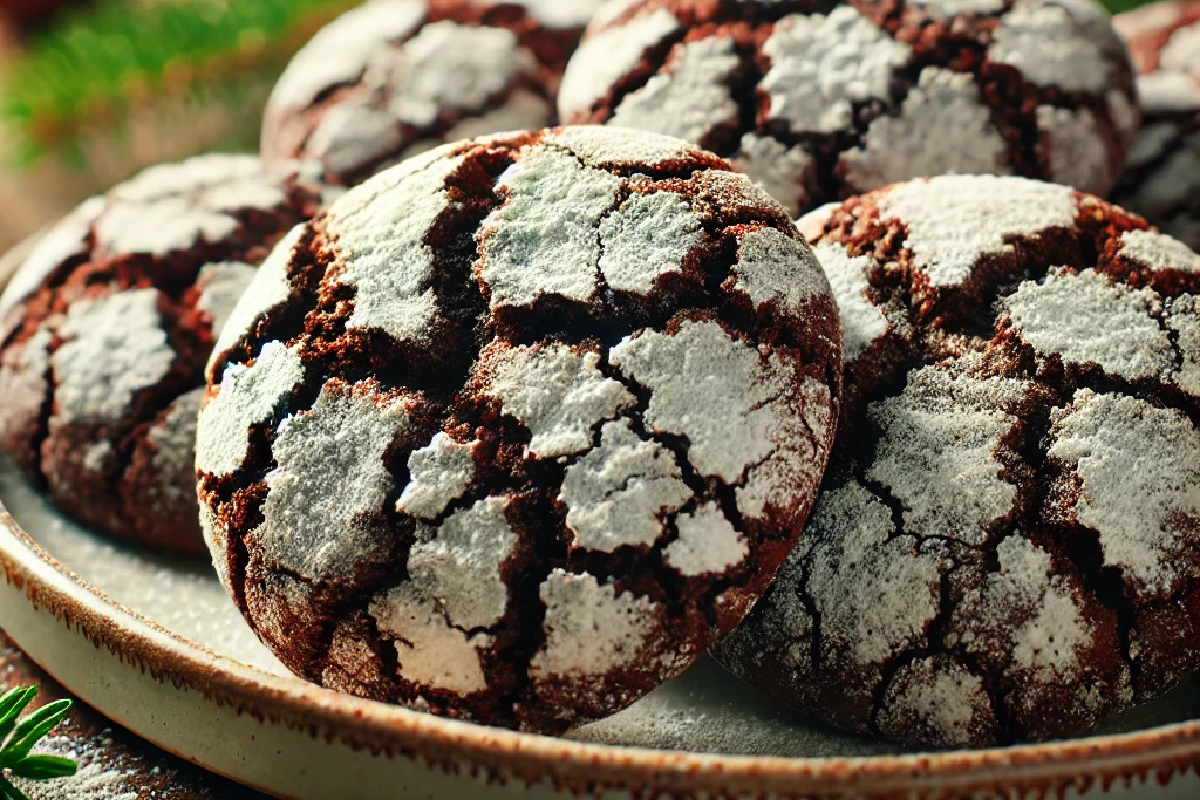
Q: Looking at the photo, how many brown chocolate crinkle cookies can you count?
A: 6